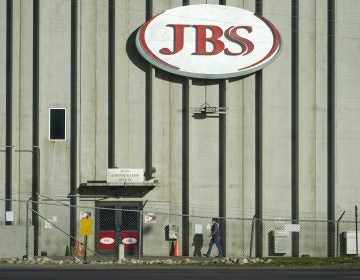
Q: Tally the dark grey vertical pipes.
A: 10